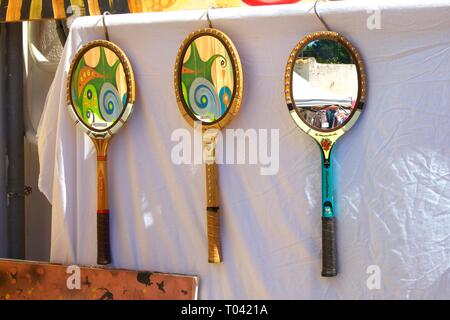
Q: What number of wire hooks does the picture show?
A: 3